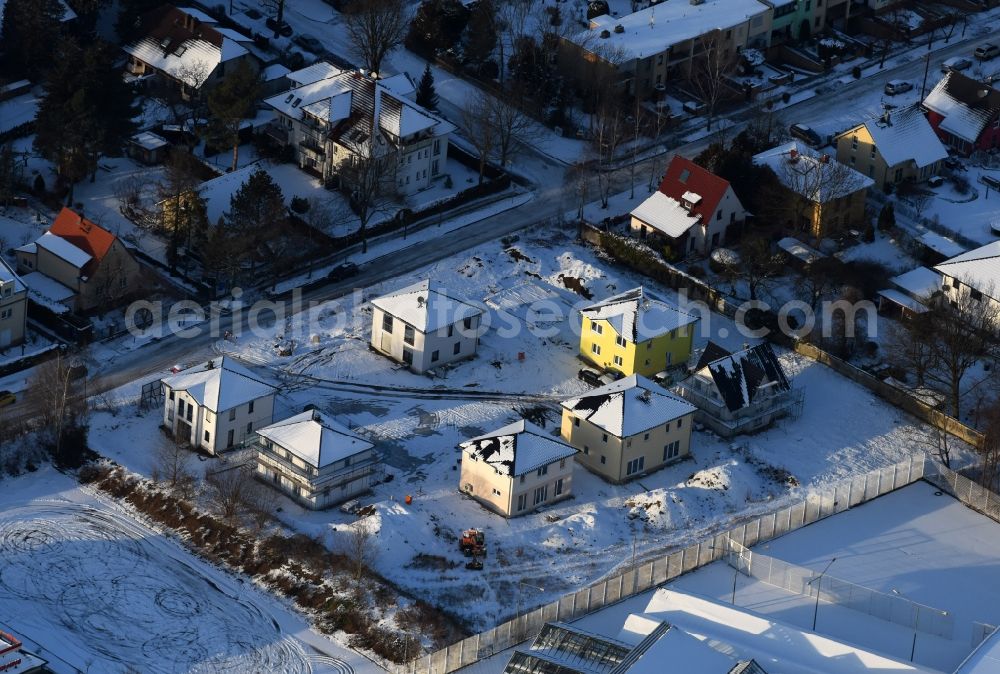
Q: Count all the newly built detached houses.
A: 7